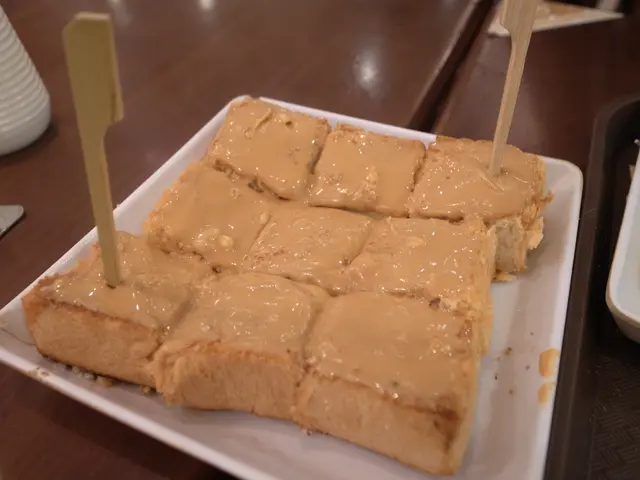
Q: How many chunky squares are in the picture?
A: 9